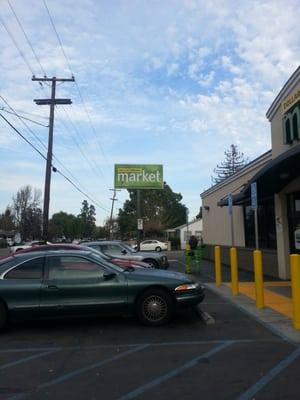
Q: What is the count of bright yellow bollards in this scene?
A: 4